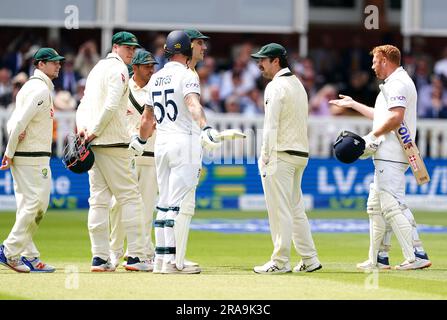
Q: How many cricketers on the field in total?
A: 7